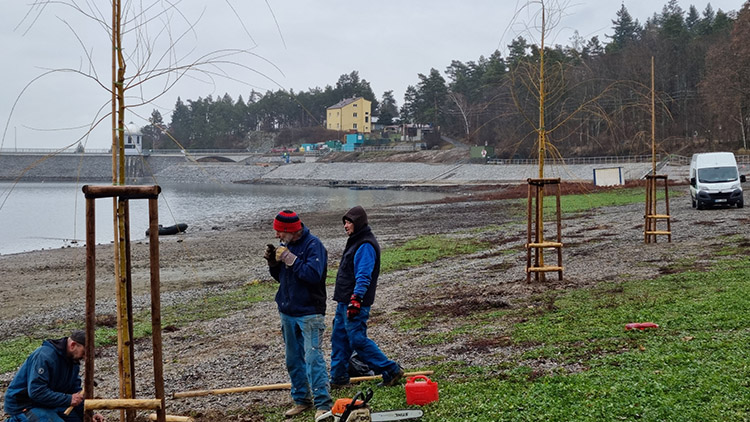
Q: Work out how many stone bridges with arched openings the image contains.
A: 1